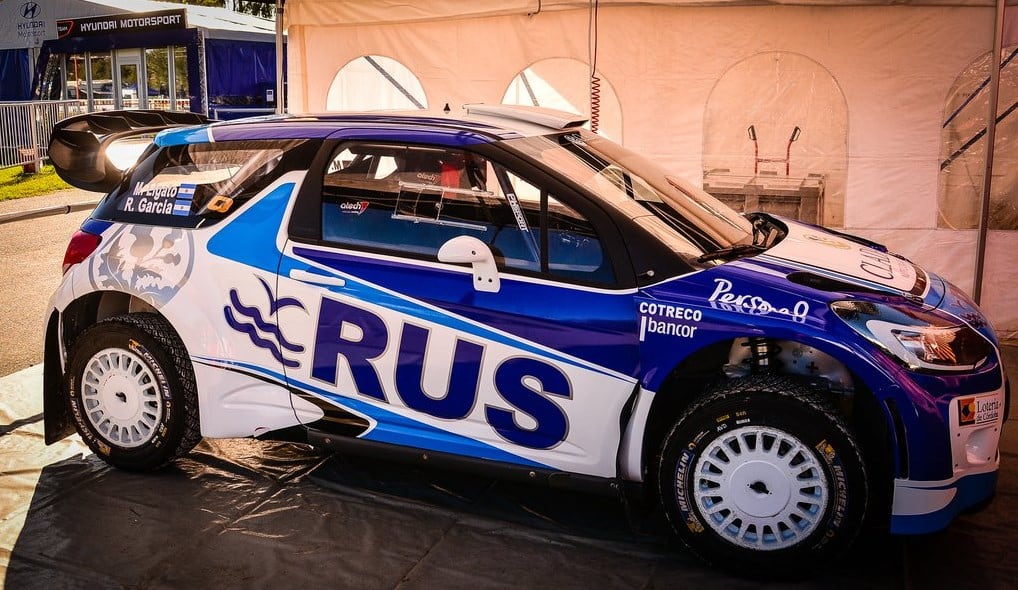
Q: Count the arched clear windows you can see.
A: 4